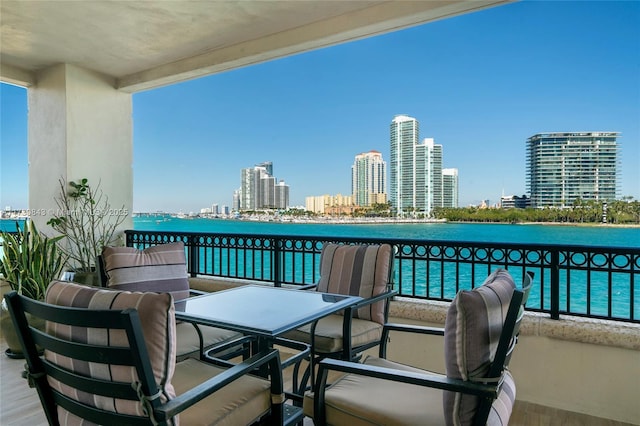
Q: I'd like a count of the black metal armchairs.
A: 4